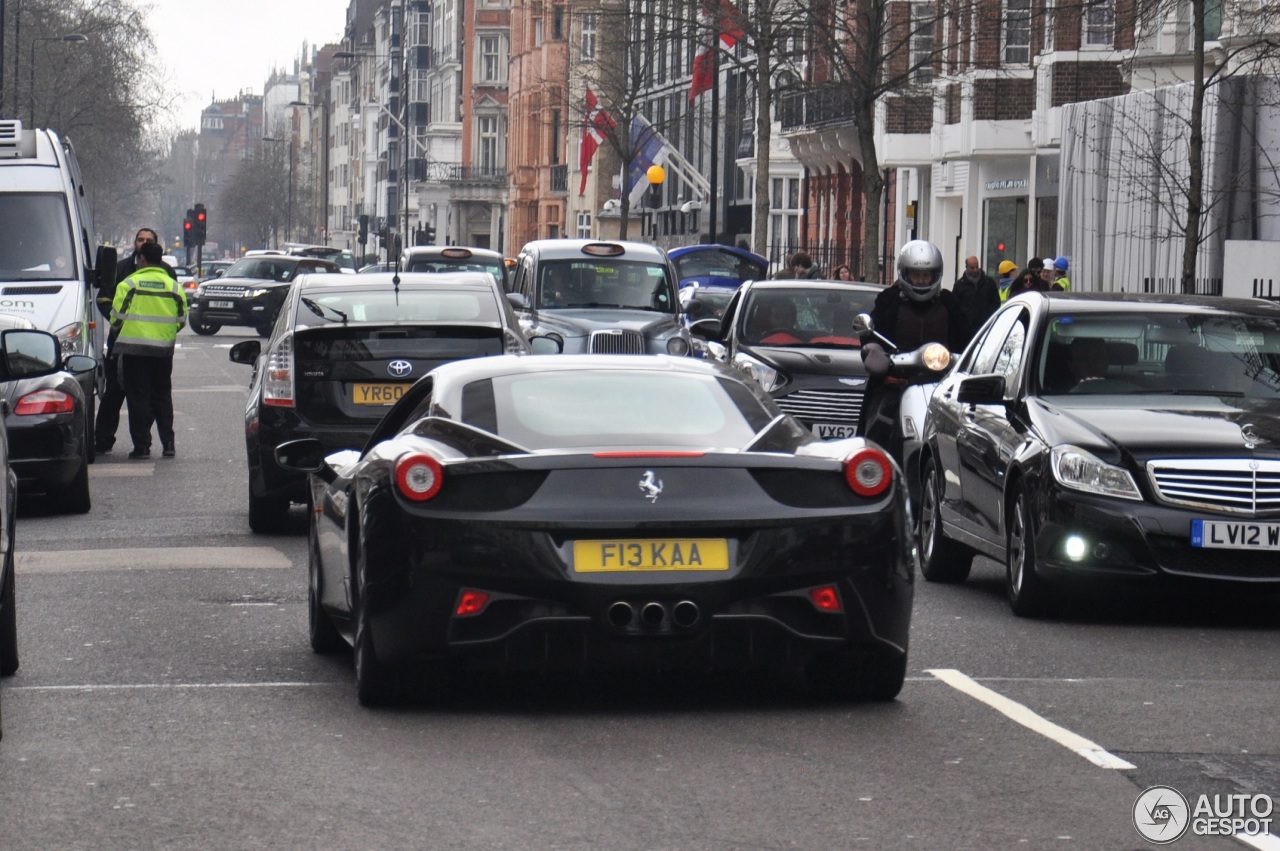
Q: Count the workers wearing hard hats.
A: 3